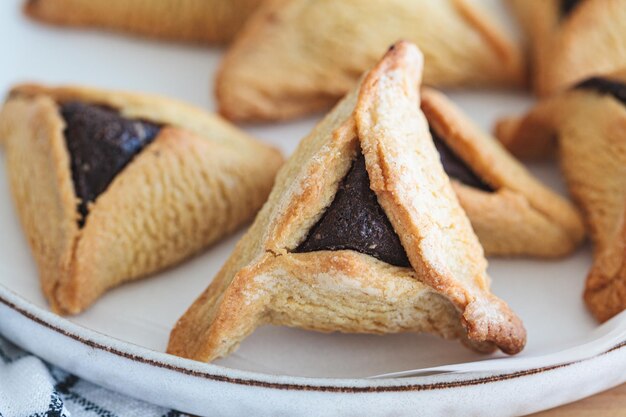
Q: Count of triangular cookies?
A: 7